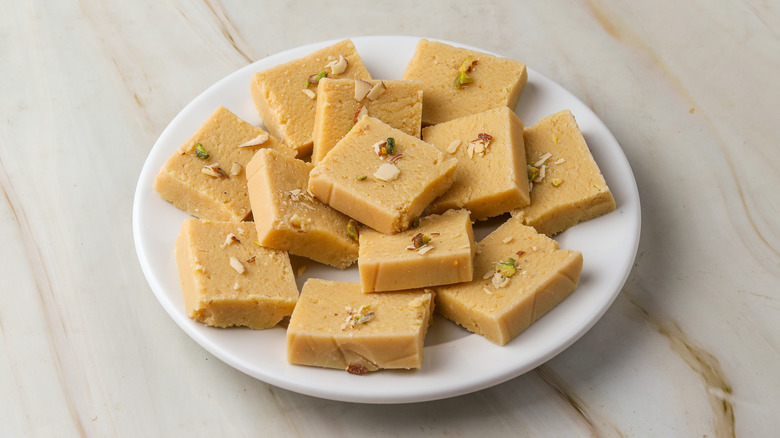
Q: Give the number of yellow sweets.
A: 12